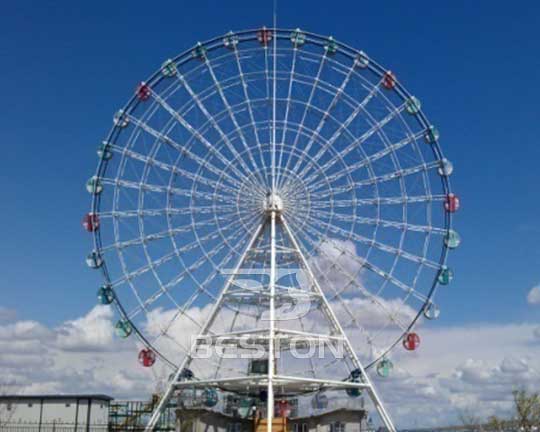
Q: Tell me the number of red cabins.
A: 8